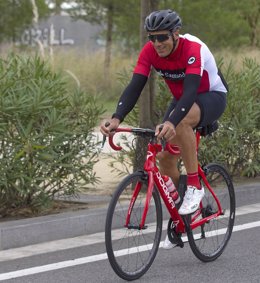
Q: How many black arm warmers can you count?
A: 2